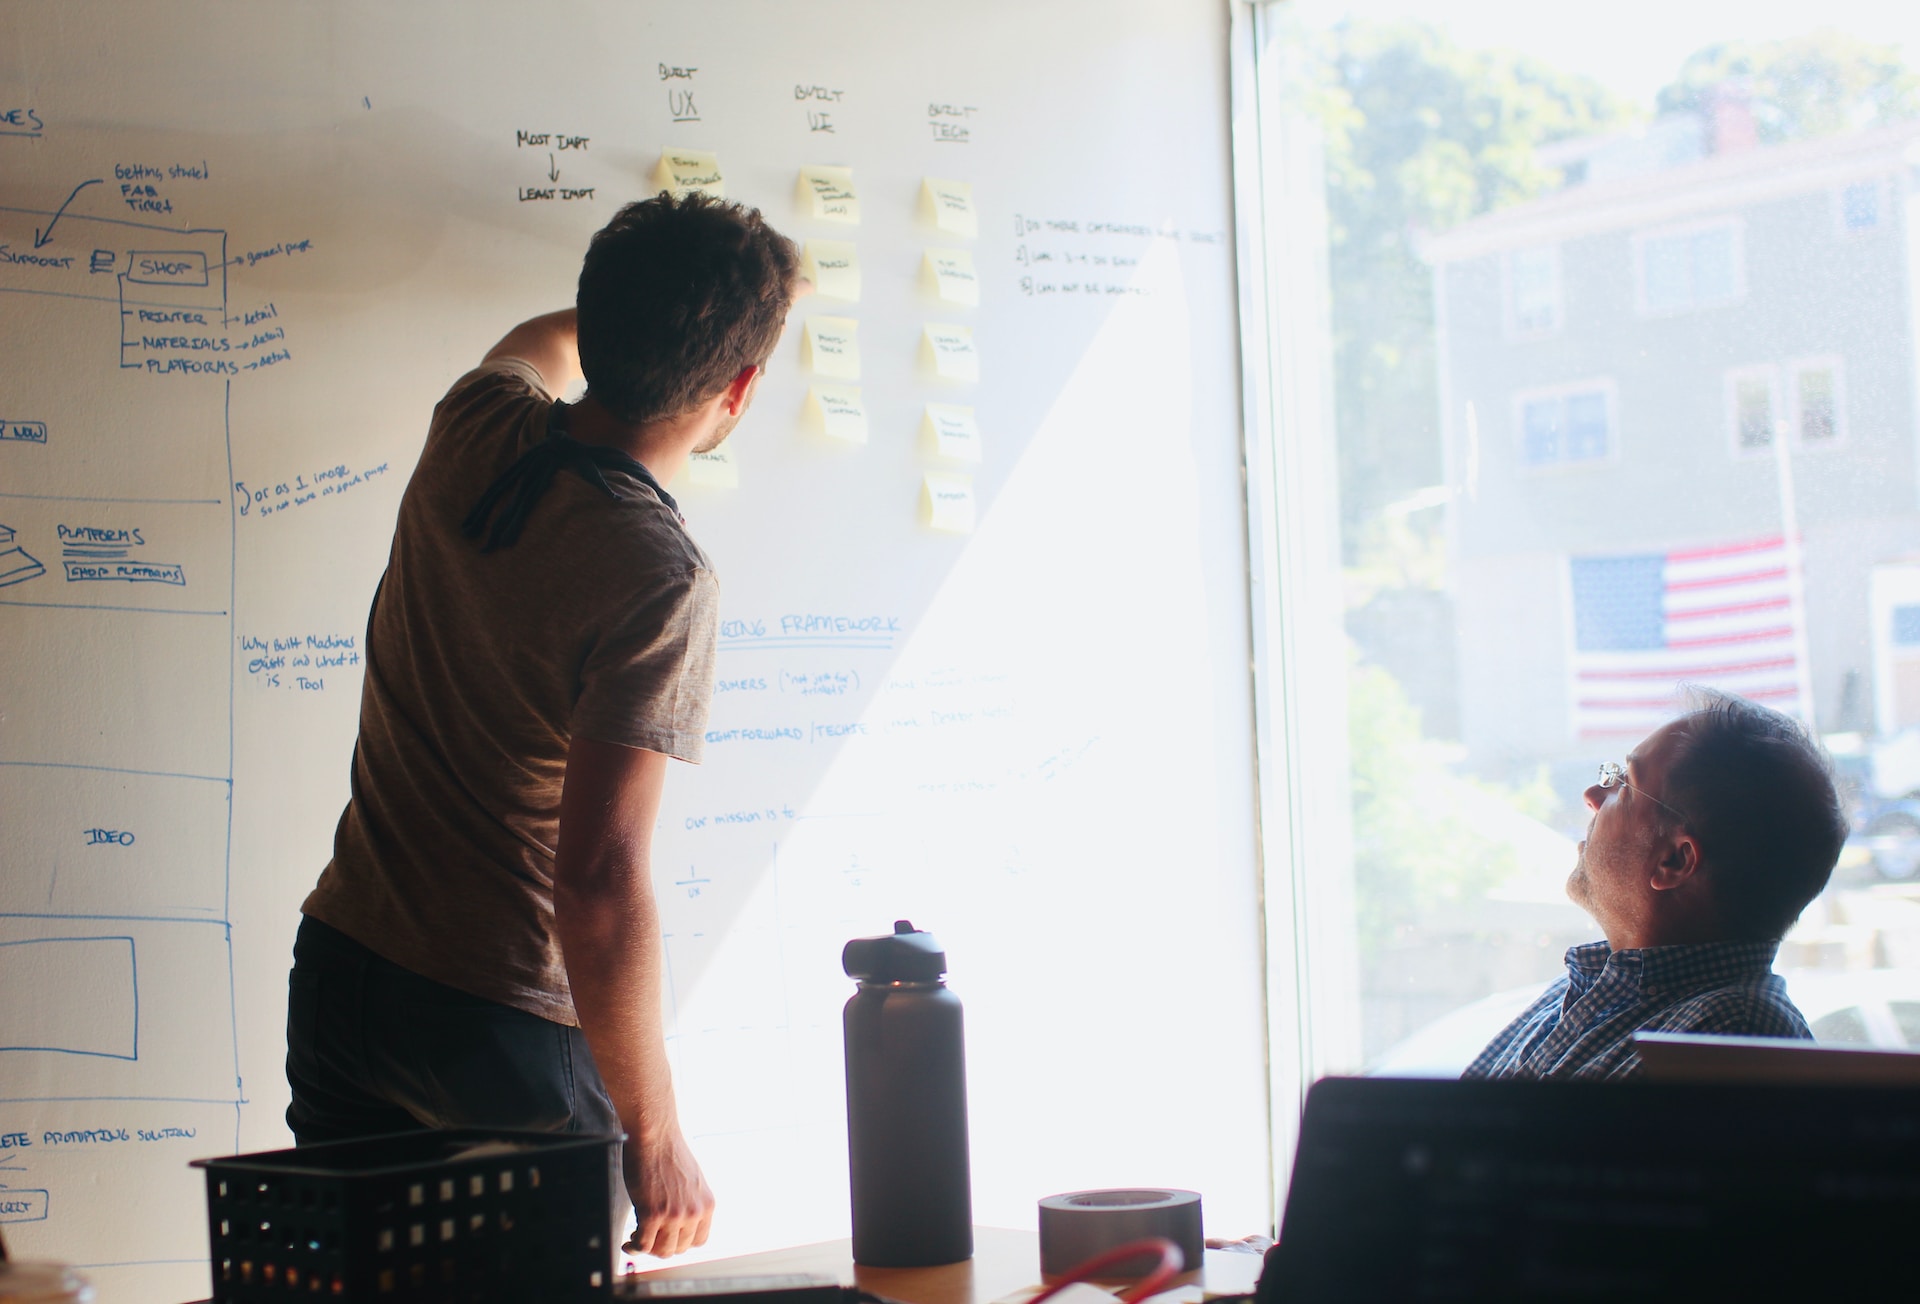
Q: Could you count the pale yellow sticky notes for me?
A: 11